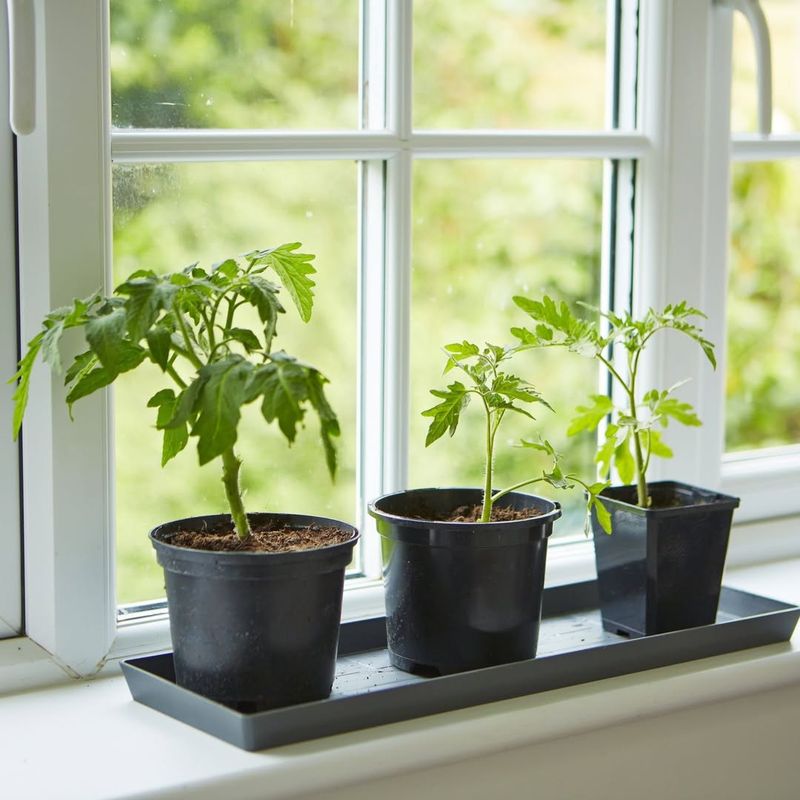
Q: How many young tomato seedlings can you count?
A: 3